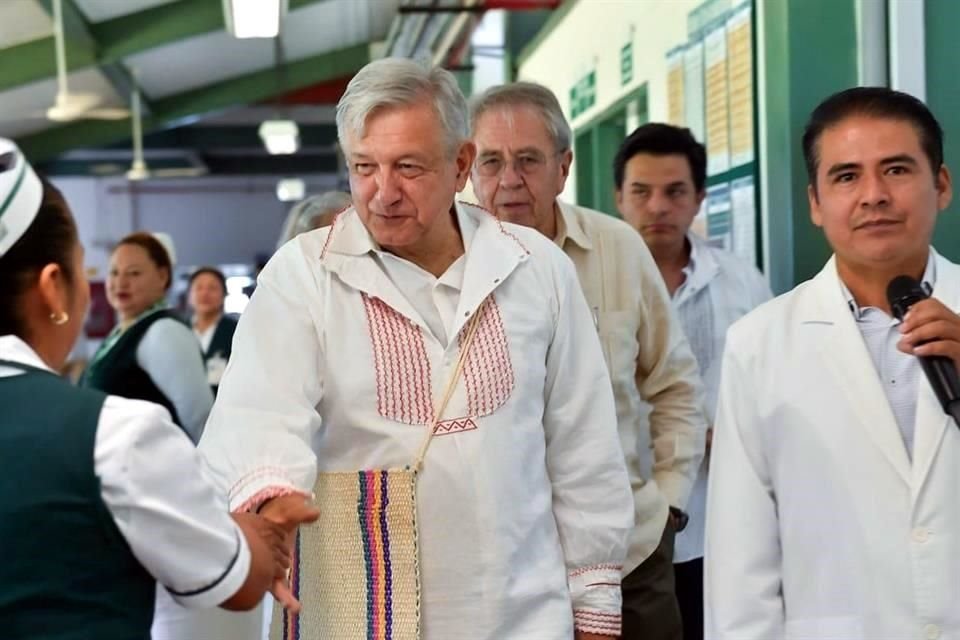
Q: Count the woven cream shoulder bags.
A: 1